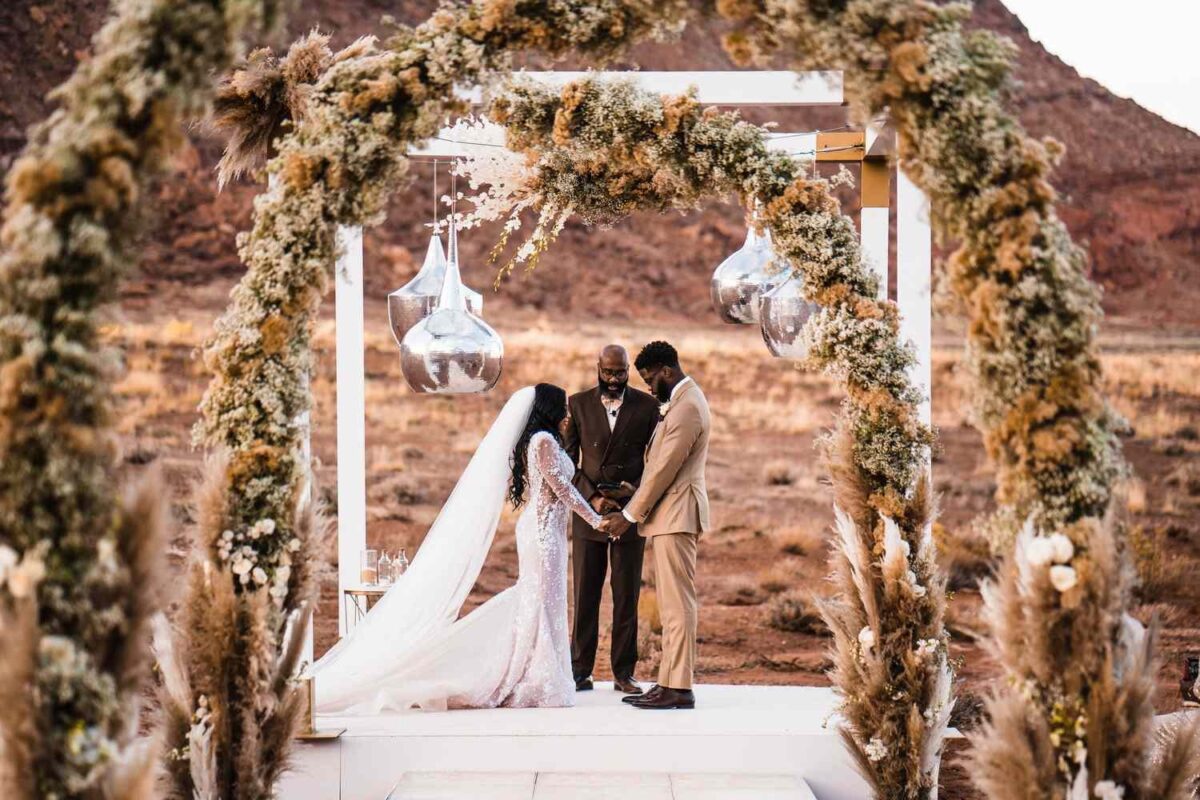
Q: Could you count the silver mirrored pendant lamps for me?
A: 4